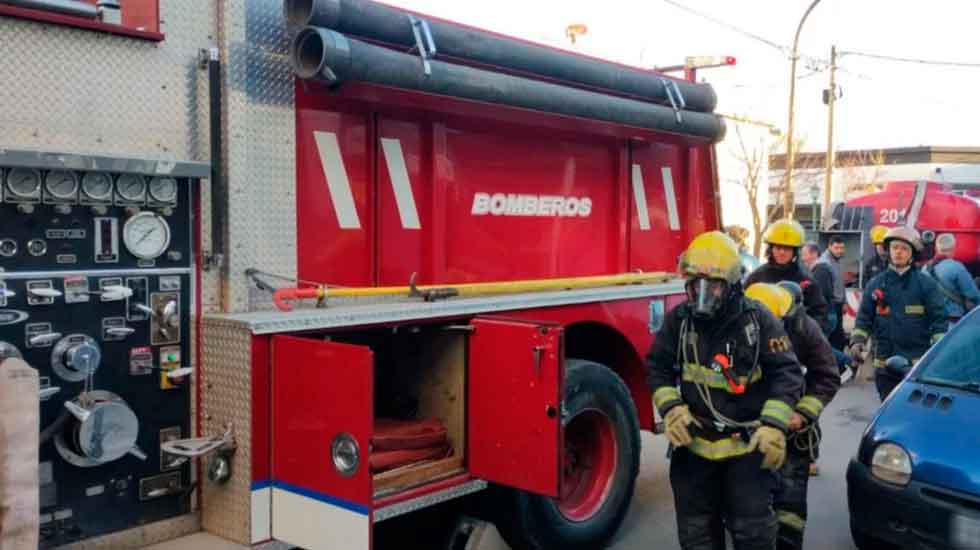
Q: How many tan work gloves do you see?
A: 2